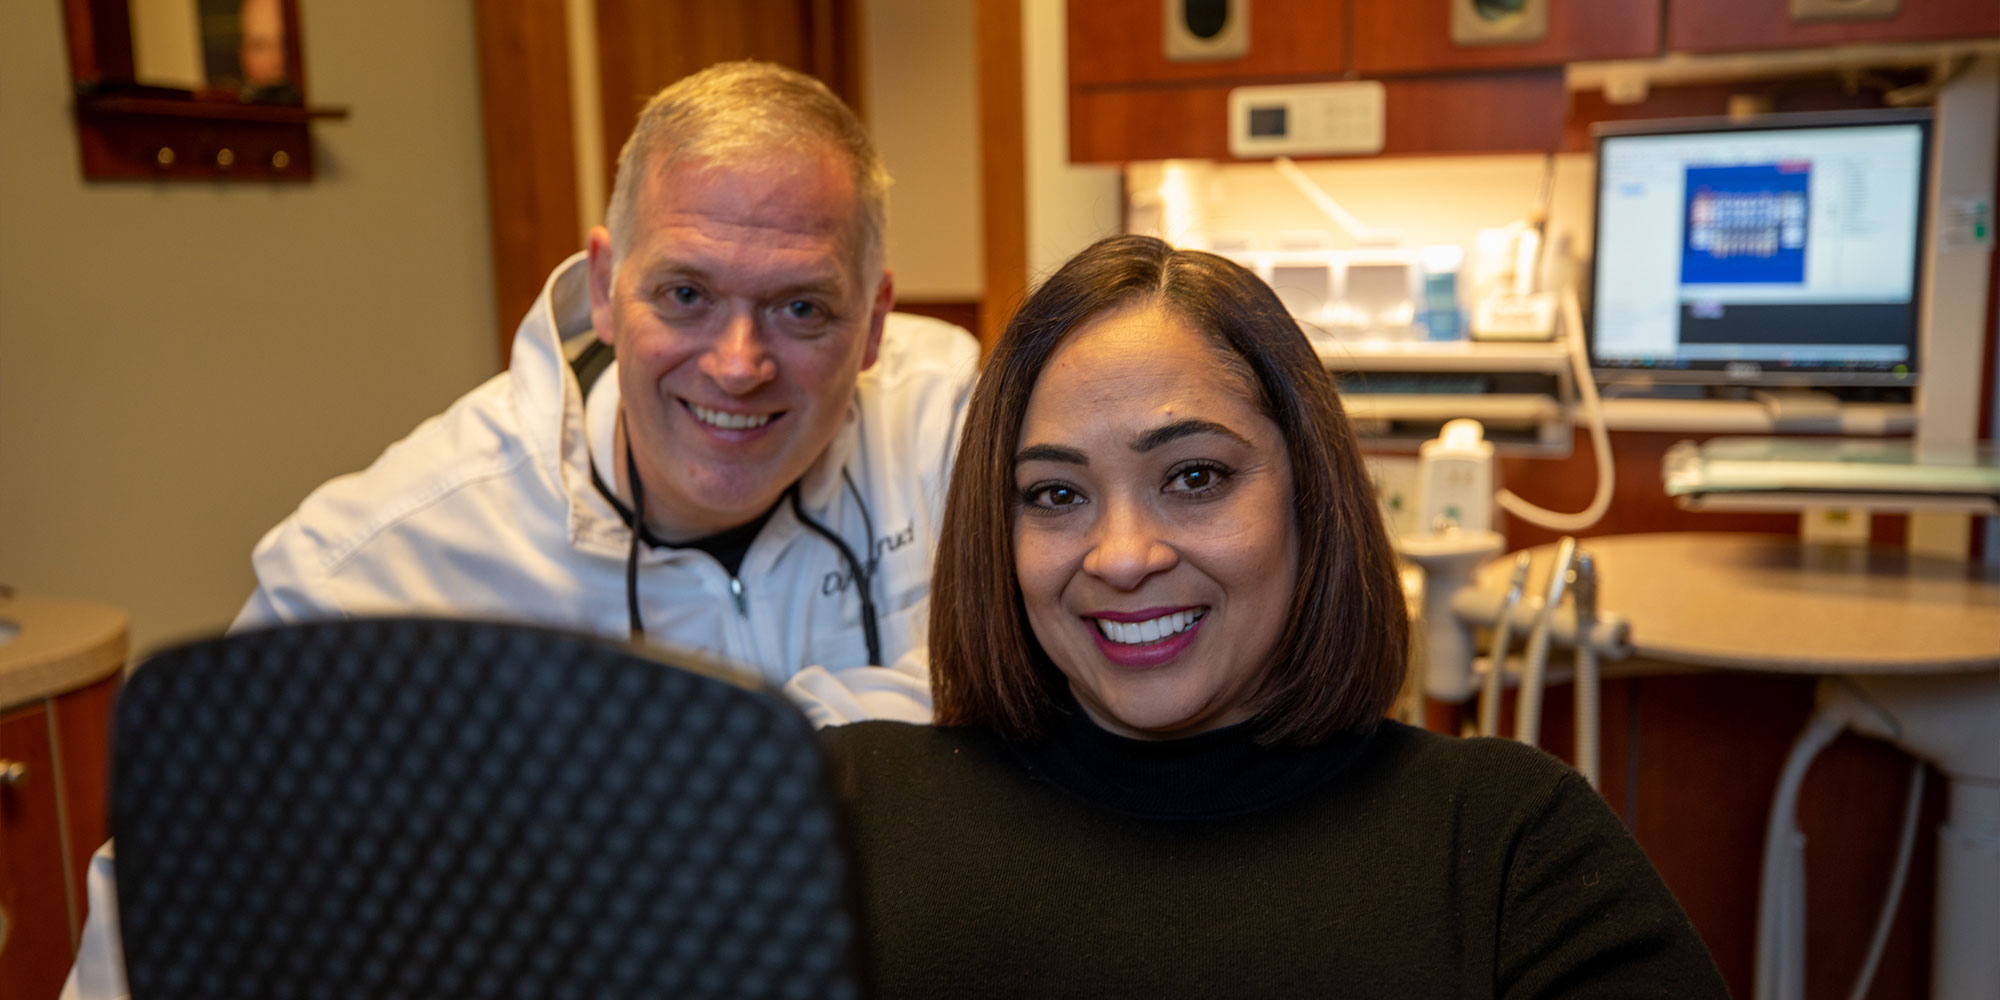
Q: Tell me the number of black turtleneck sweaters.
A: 1